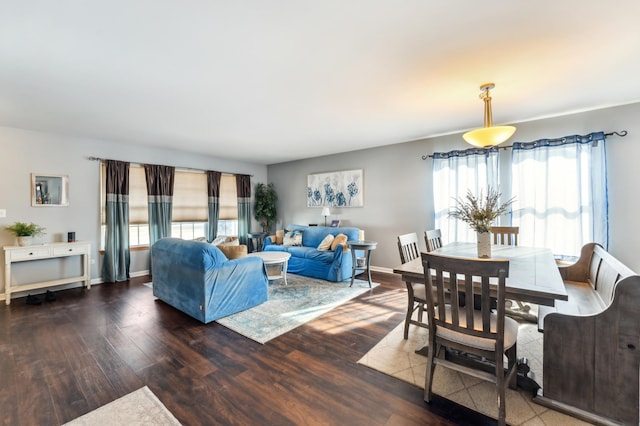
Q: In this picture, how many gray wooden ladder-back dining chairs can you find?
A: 4